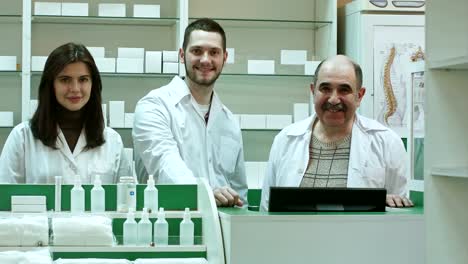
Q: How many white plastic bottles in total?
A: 7